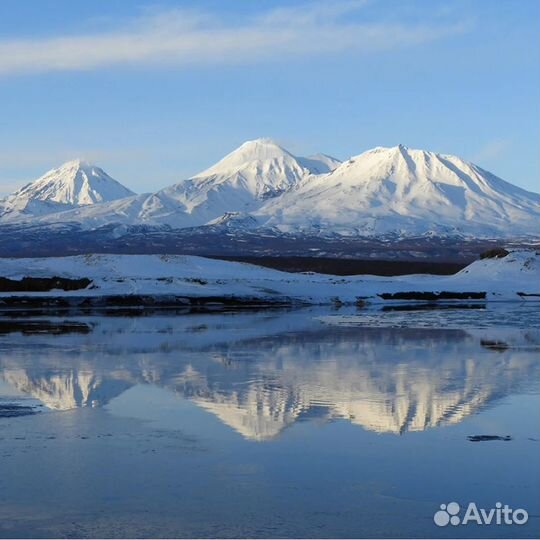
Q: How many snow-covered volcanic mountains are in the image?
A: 3